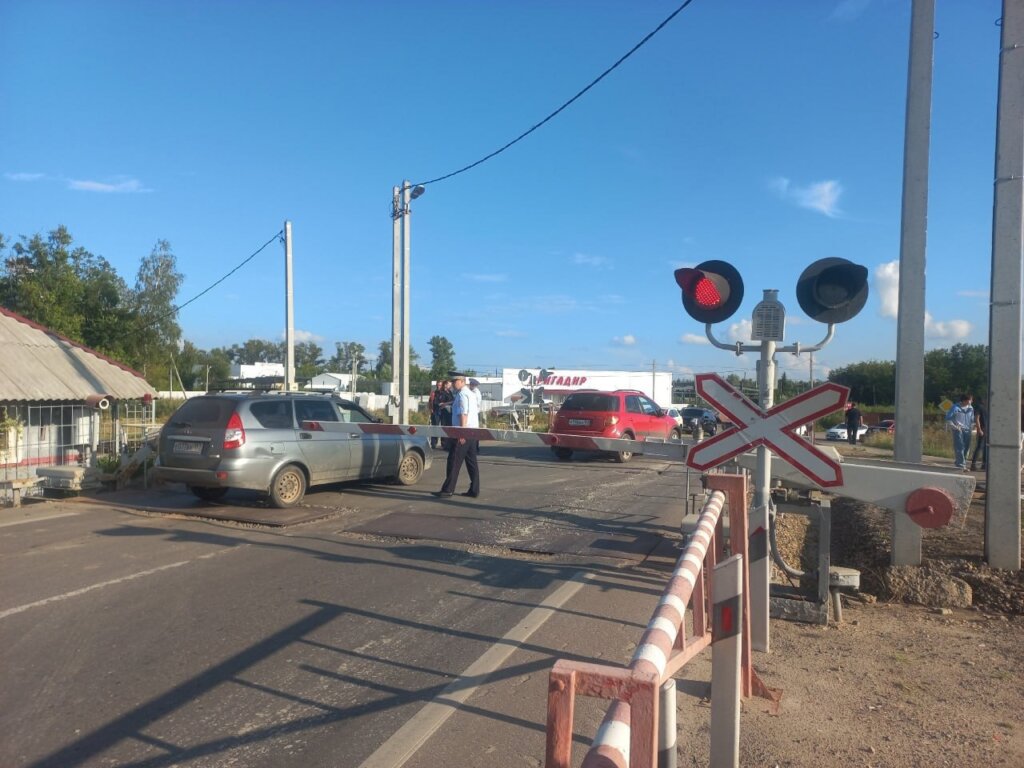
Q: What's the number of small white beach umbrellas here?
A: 0